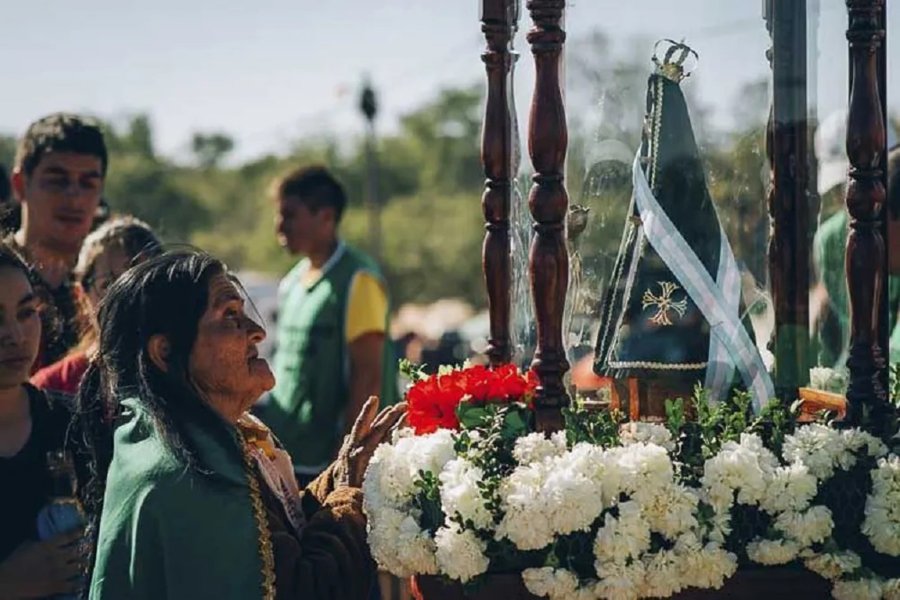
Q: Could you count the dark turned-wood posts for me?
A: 4